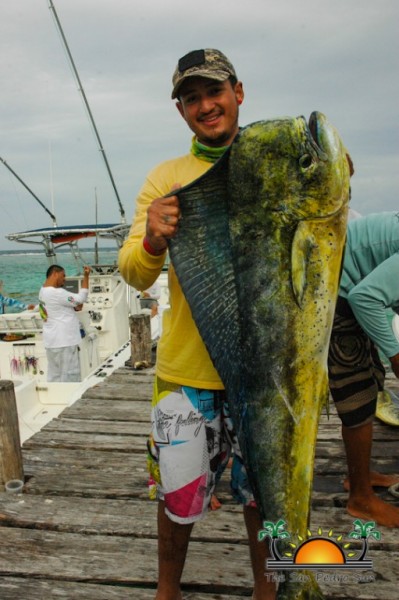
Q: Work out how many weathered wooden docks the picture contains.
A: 1